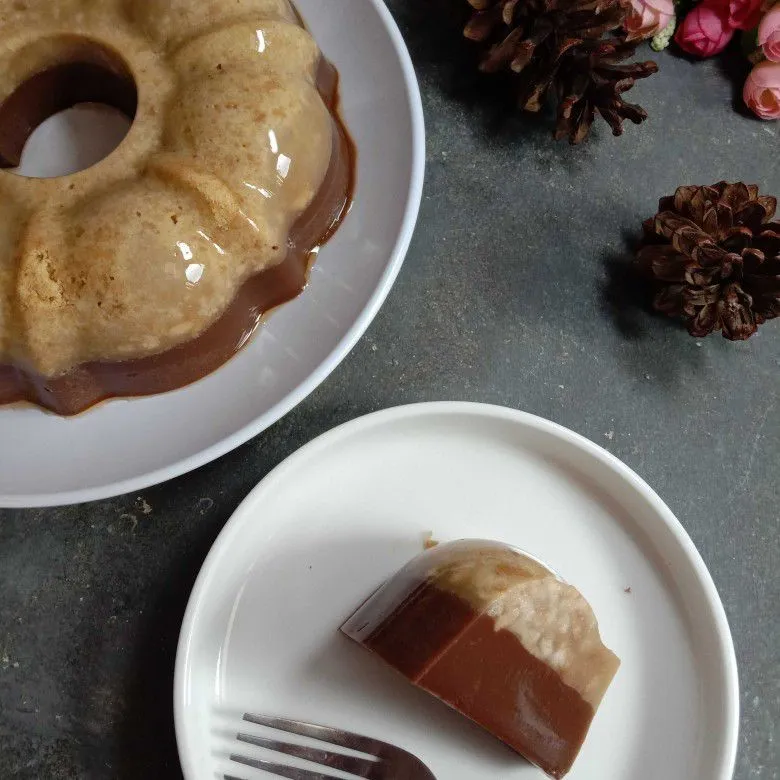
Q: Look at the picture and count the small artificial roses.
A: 5